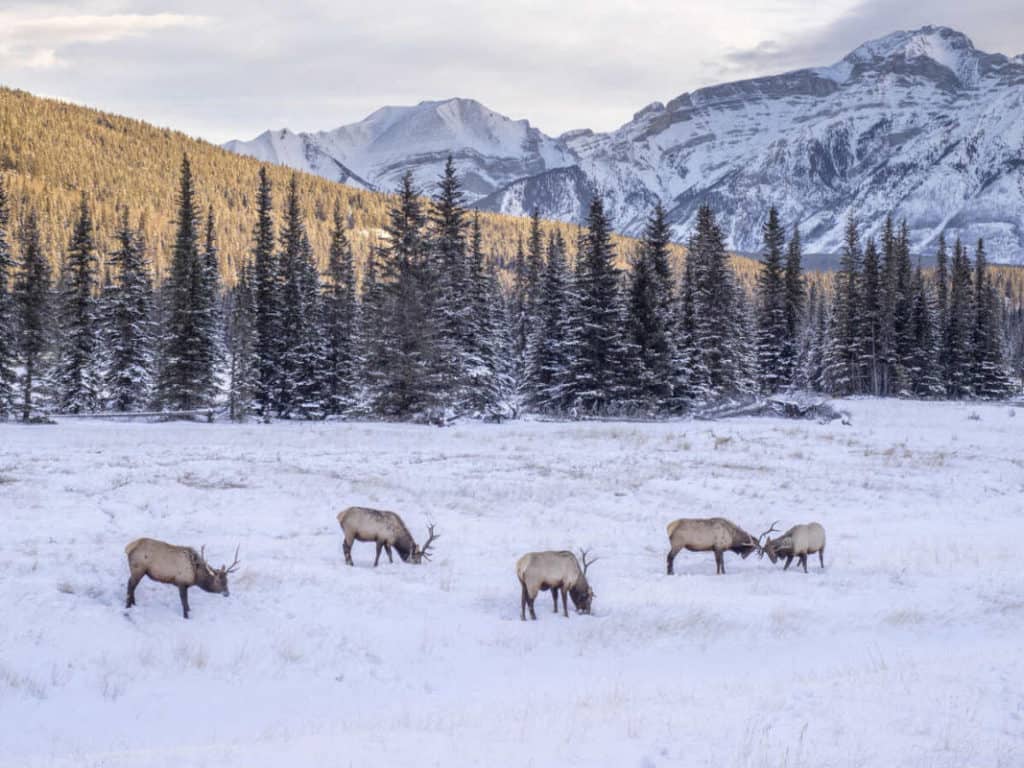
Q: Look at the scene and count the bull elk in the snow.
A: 5